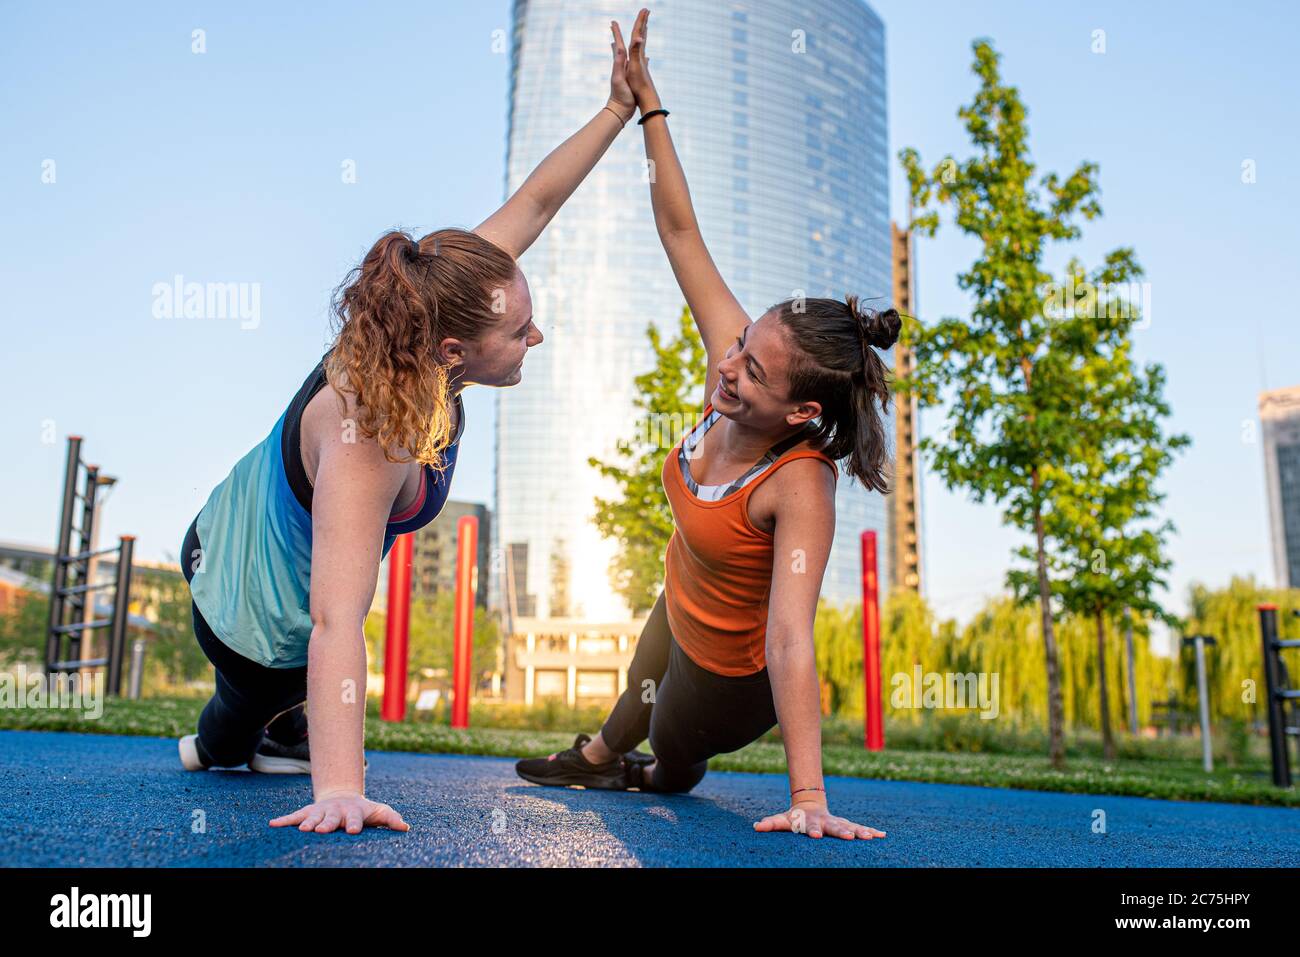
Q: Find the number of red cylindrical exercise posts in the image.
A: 3